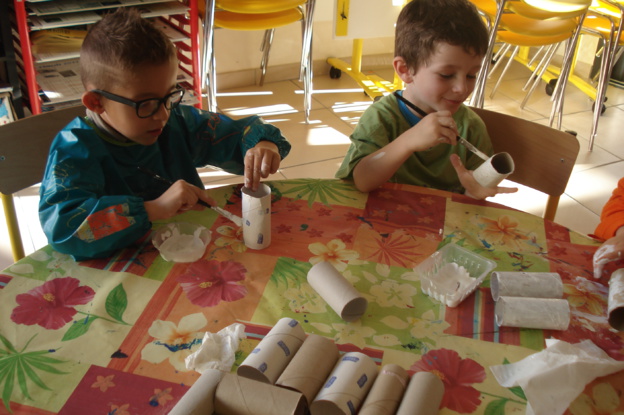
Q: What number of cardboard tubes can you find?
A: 13